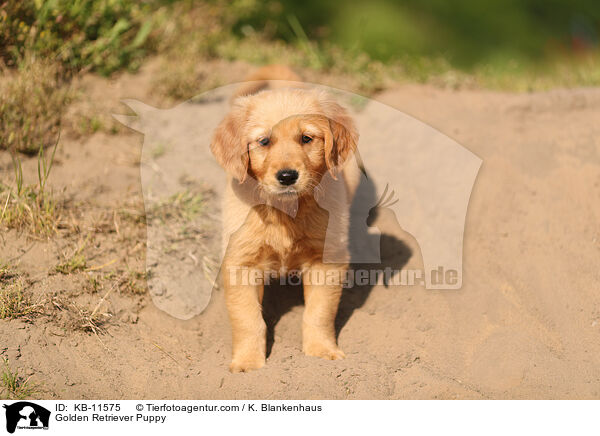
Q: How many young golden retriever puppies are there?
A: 1